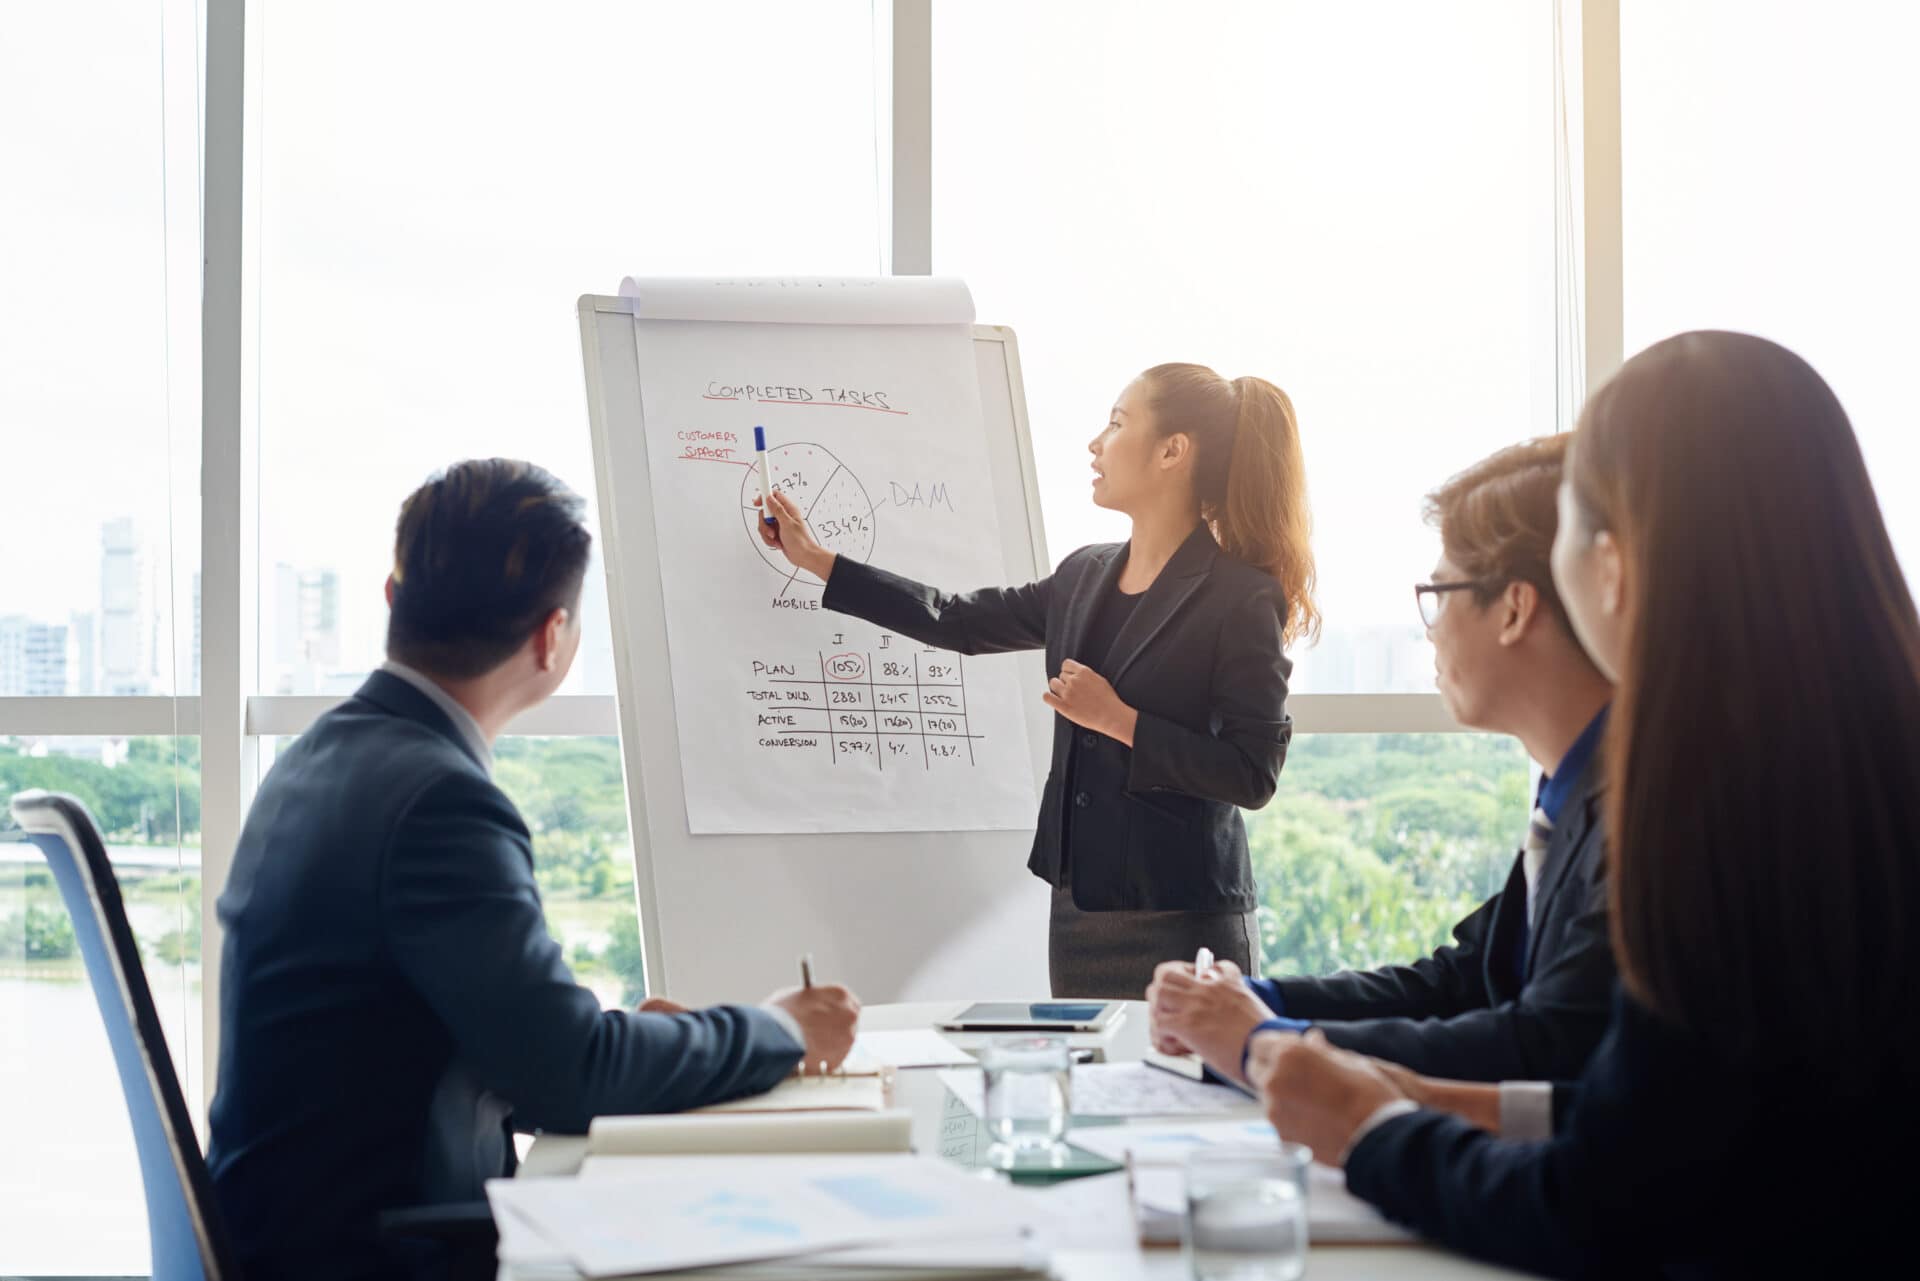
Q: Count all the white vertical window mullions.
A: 3